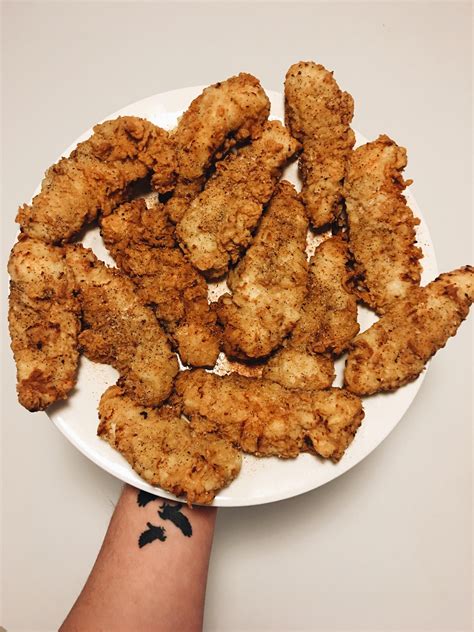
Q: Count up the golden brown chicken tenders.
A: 13